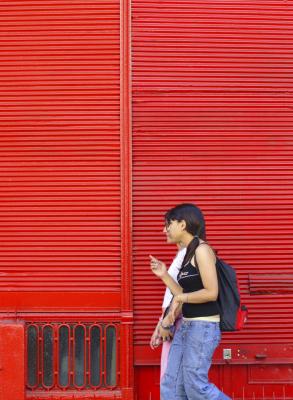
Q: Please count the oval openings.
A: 6